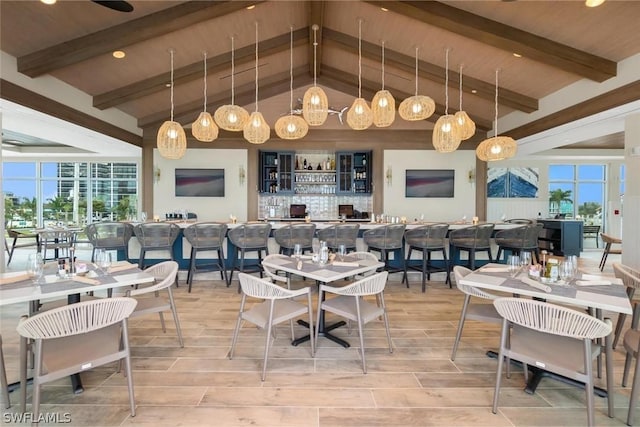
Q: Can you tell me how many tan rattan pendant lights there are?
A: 12